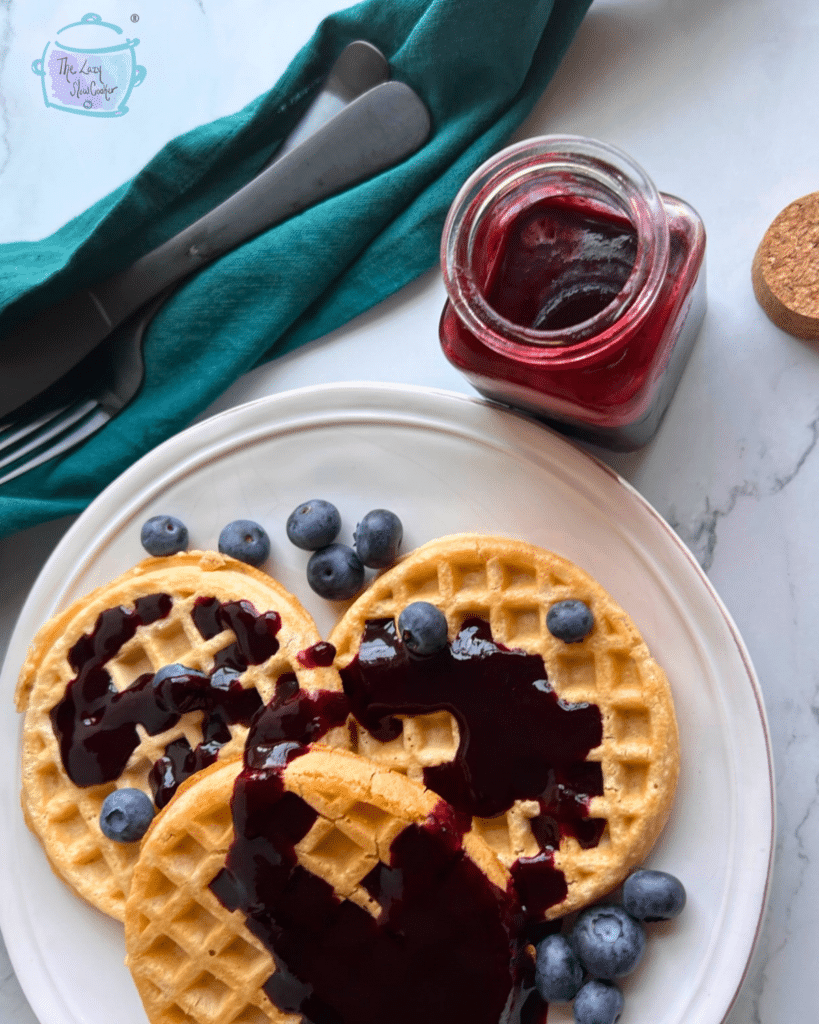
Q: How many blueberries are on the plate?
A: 13